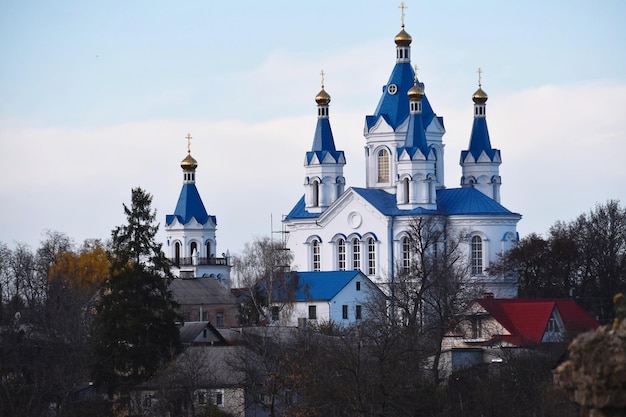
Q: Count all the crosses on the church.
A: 5